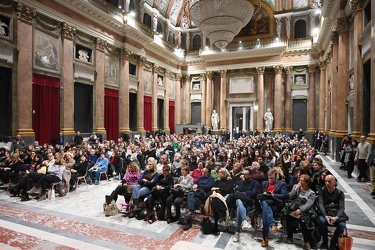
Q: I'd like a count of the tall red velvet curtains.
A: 4